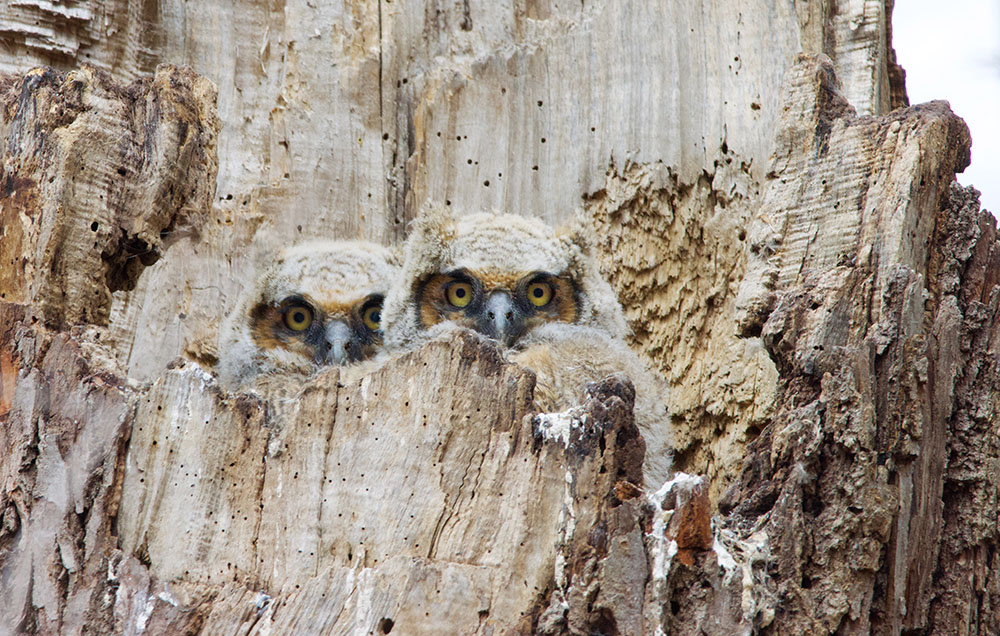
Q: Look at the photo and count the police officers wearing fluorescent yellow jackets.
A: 0